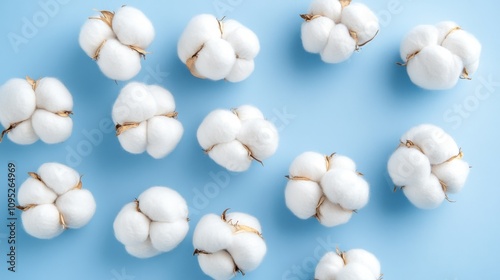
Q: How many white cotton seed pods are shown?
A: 13